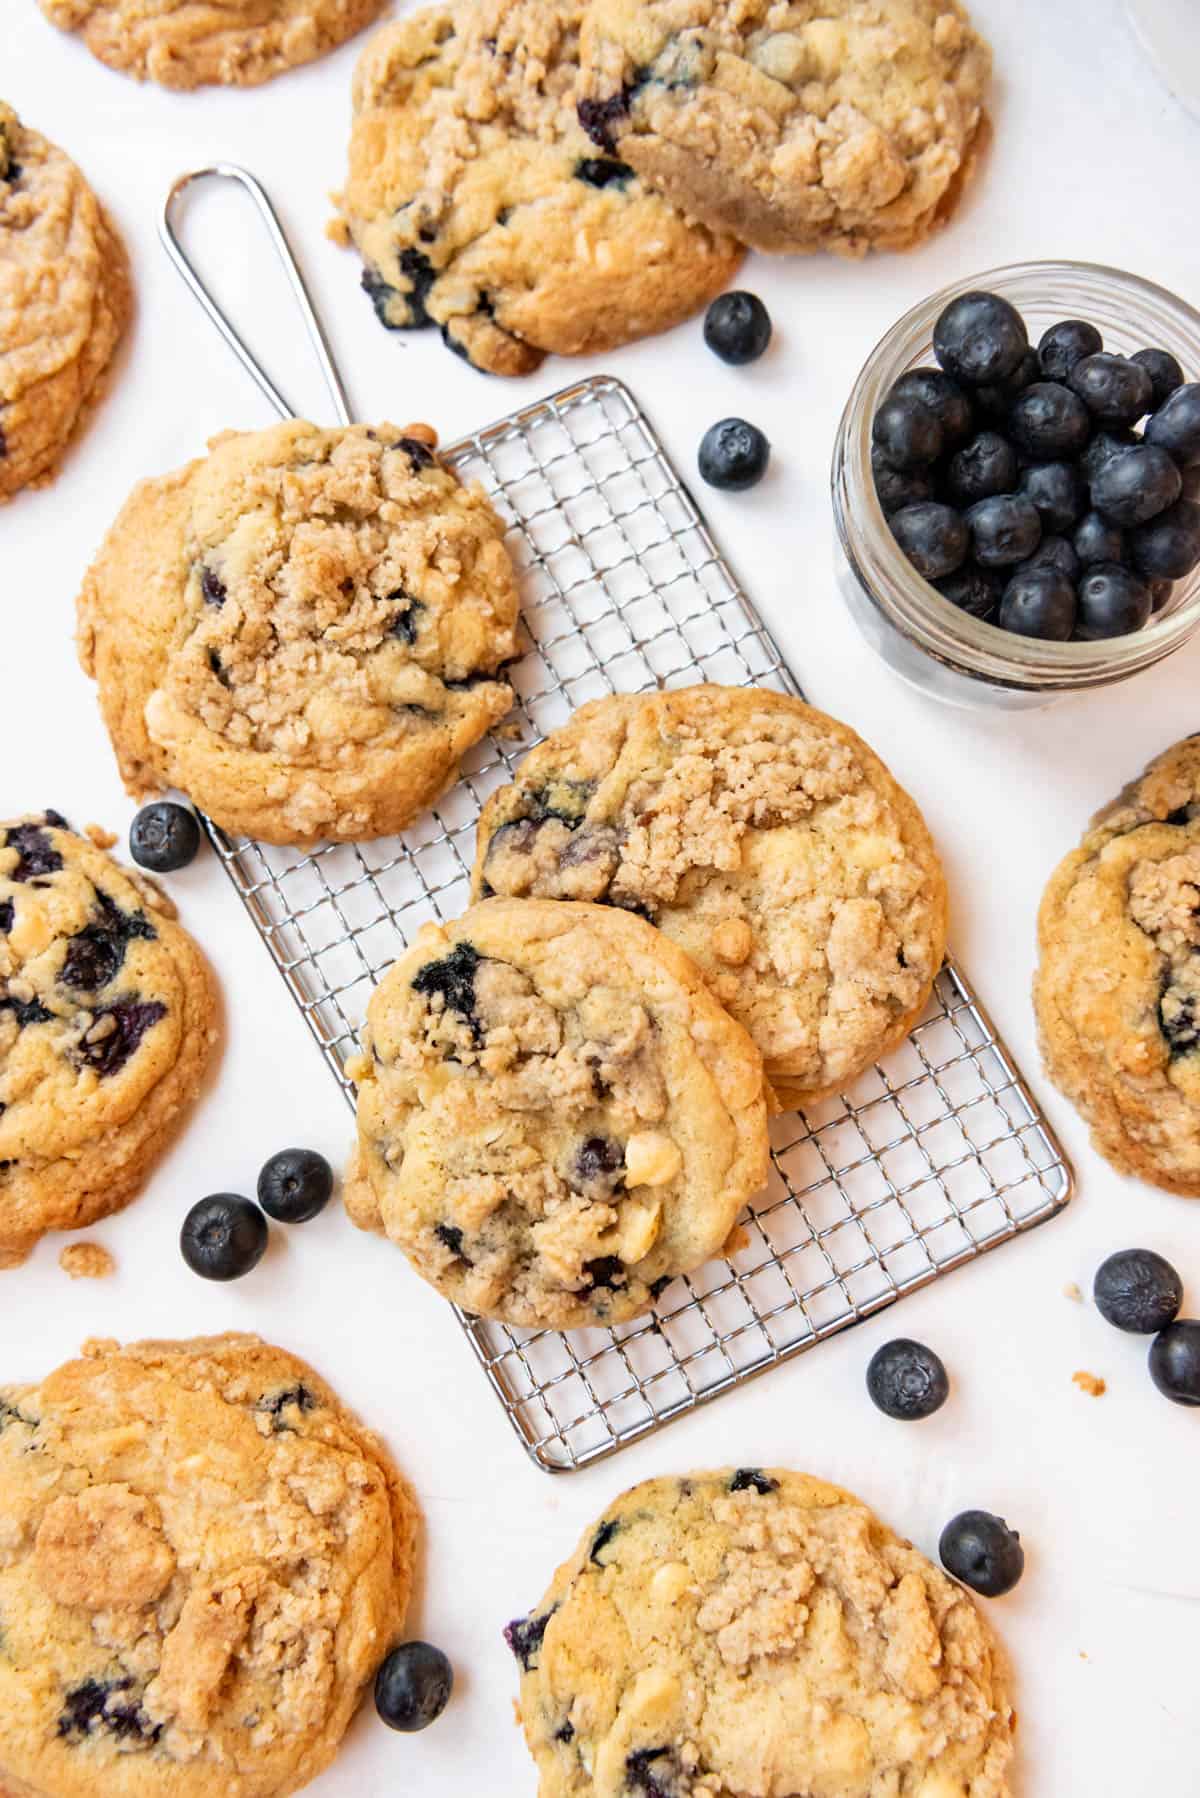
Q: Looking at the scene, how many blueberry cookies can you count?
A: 11